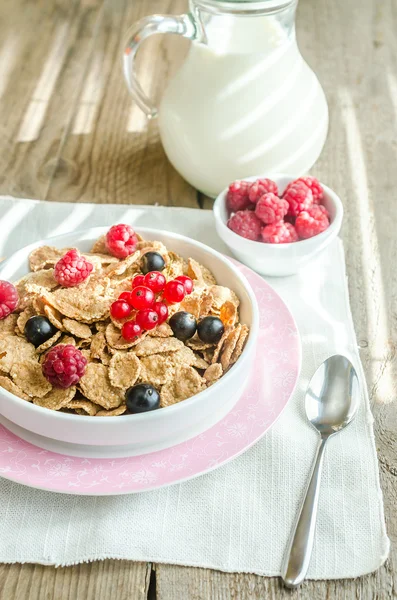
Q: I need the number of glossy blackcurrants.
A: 5